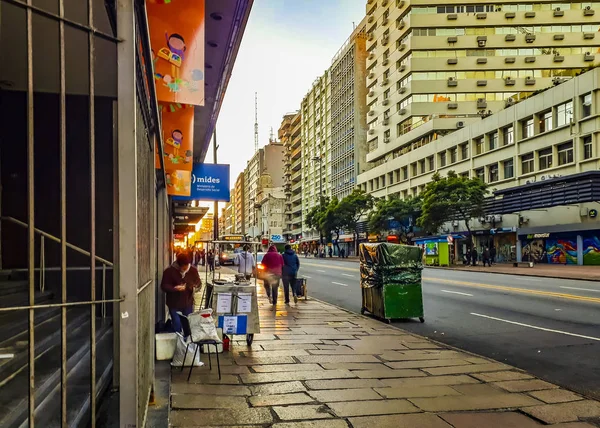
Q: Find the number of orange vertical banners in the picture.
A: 3